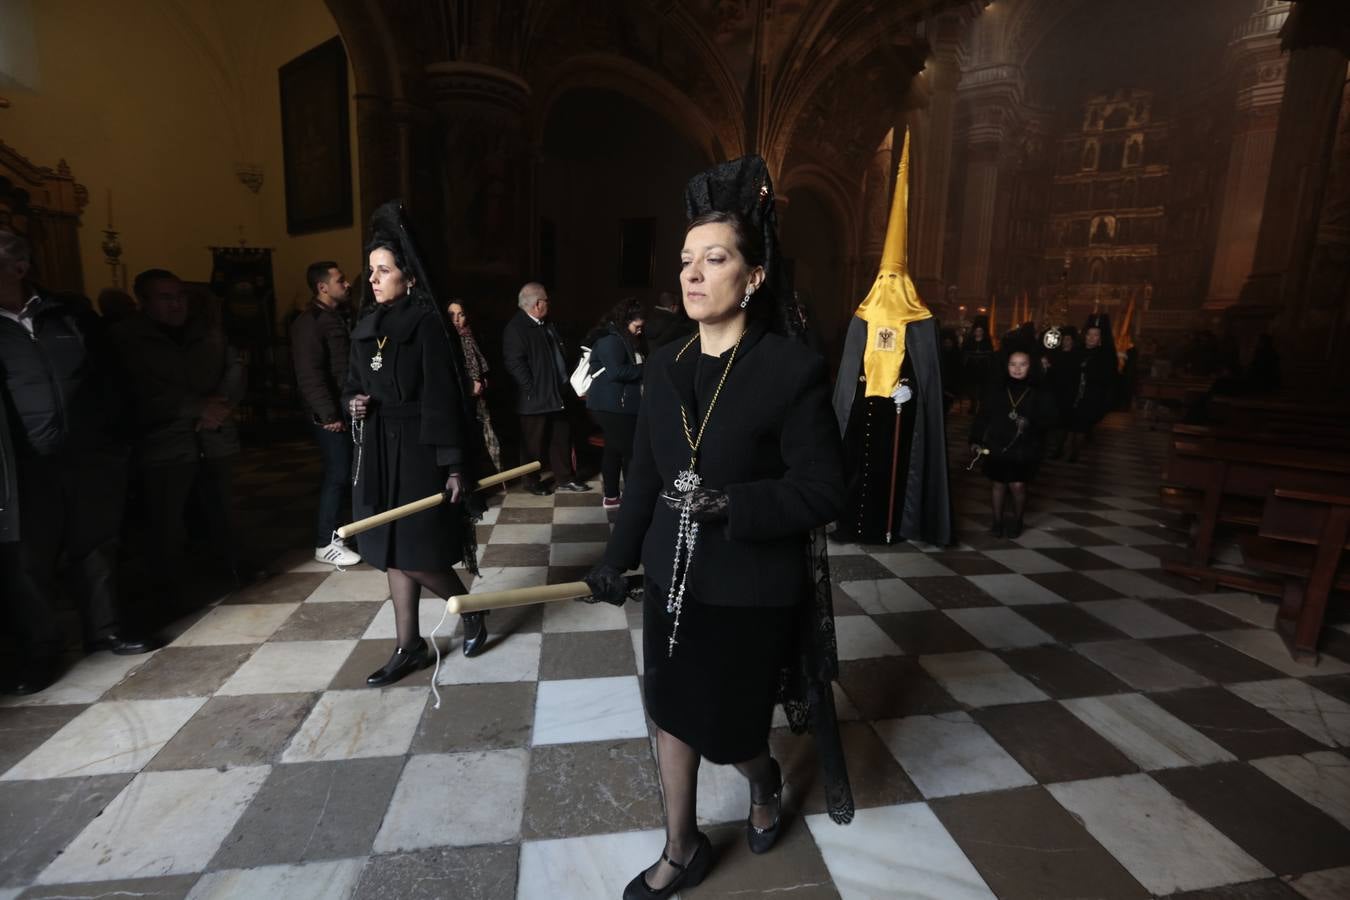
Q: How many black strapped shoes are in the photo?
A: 4